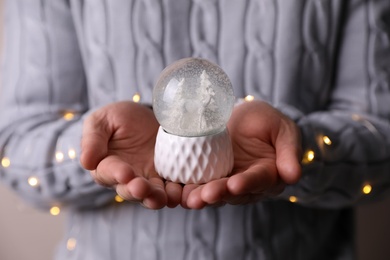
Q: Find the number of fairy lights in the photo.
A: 14